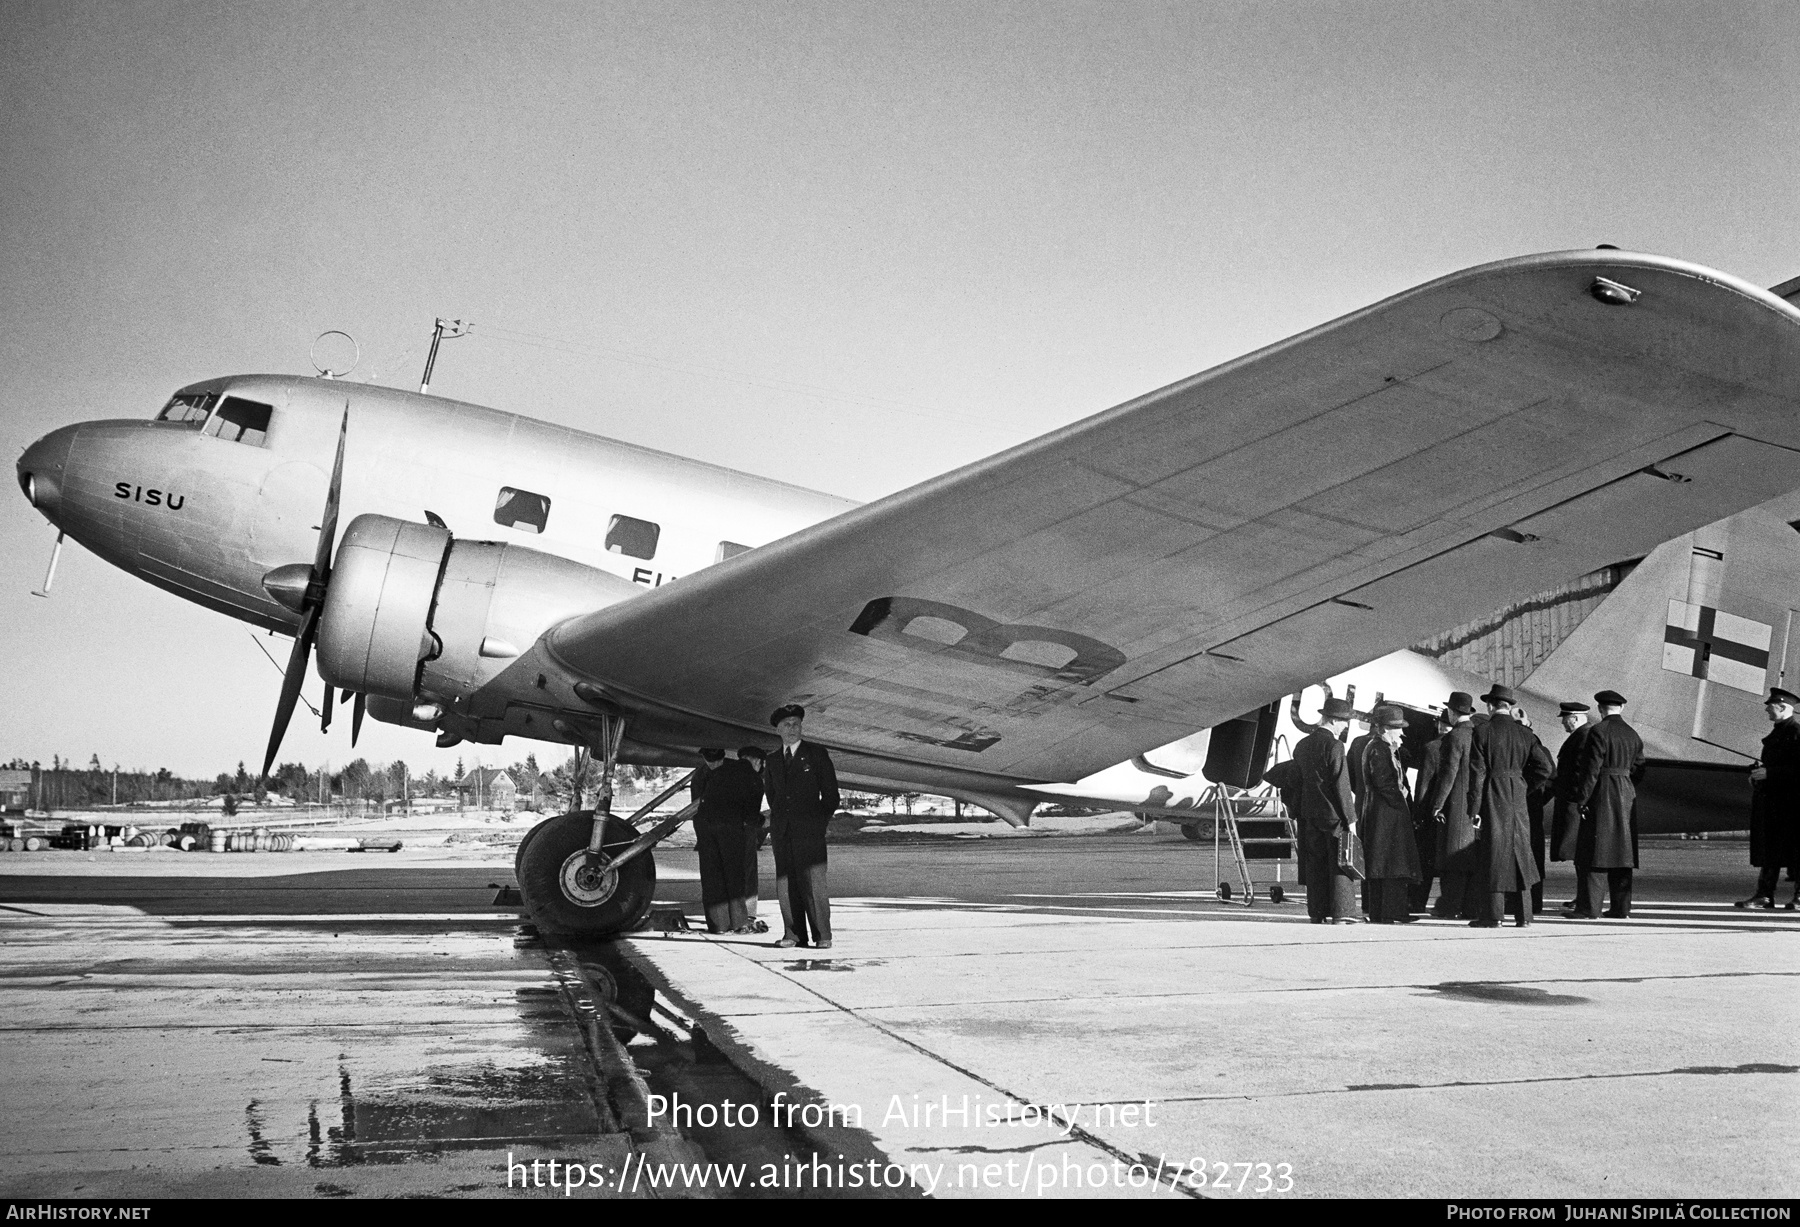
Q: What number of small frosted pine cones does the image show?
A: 0